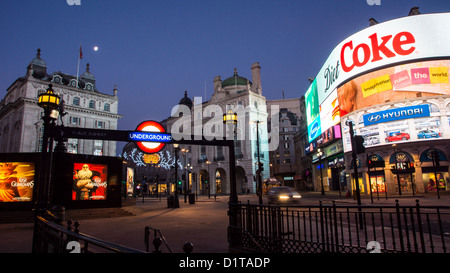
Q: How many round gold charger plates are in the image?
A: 0